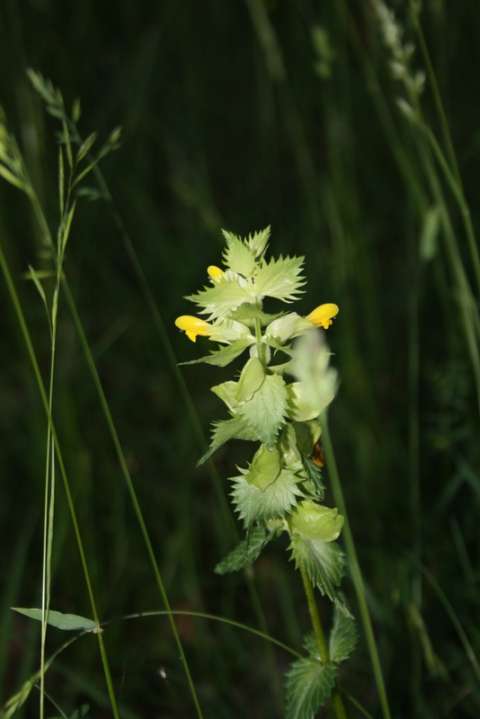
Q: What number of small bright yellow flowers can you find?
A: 3